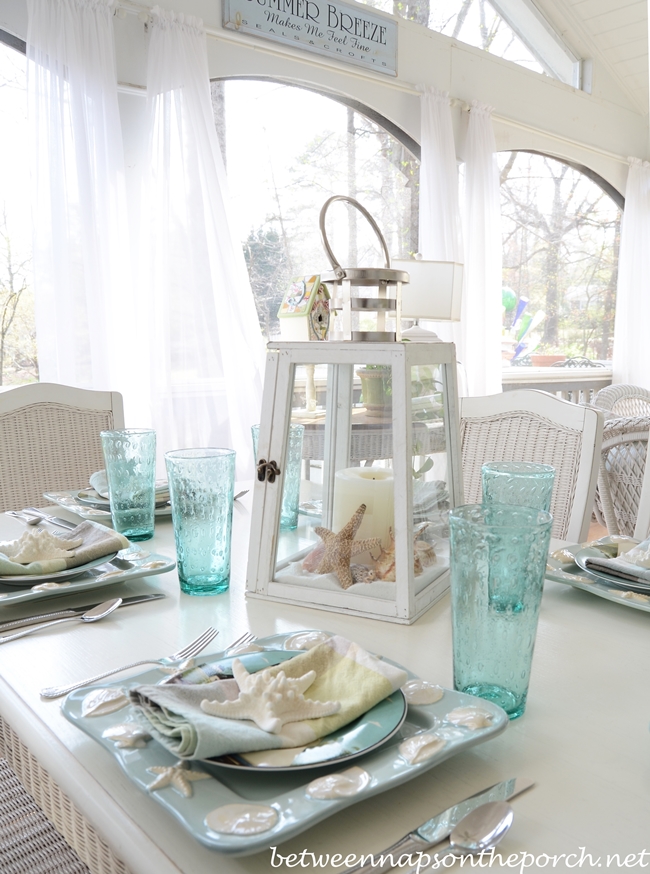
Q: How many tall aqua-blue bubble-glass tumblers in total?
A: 5